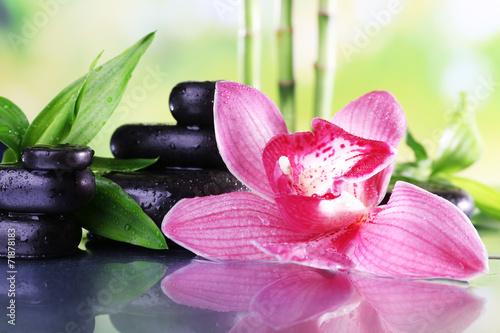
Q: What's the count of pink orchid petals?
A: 5